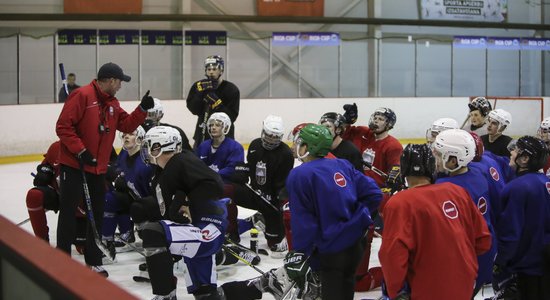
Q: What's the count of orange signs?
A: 2